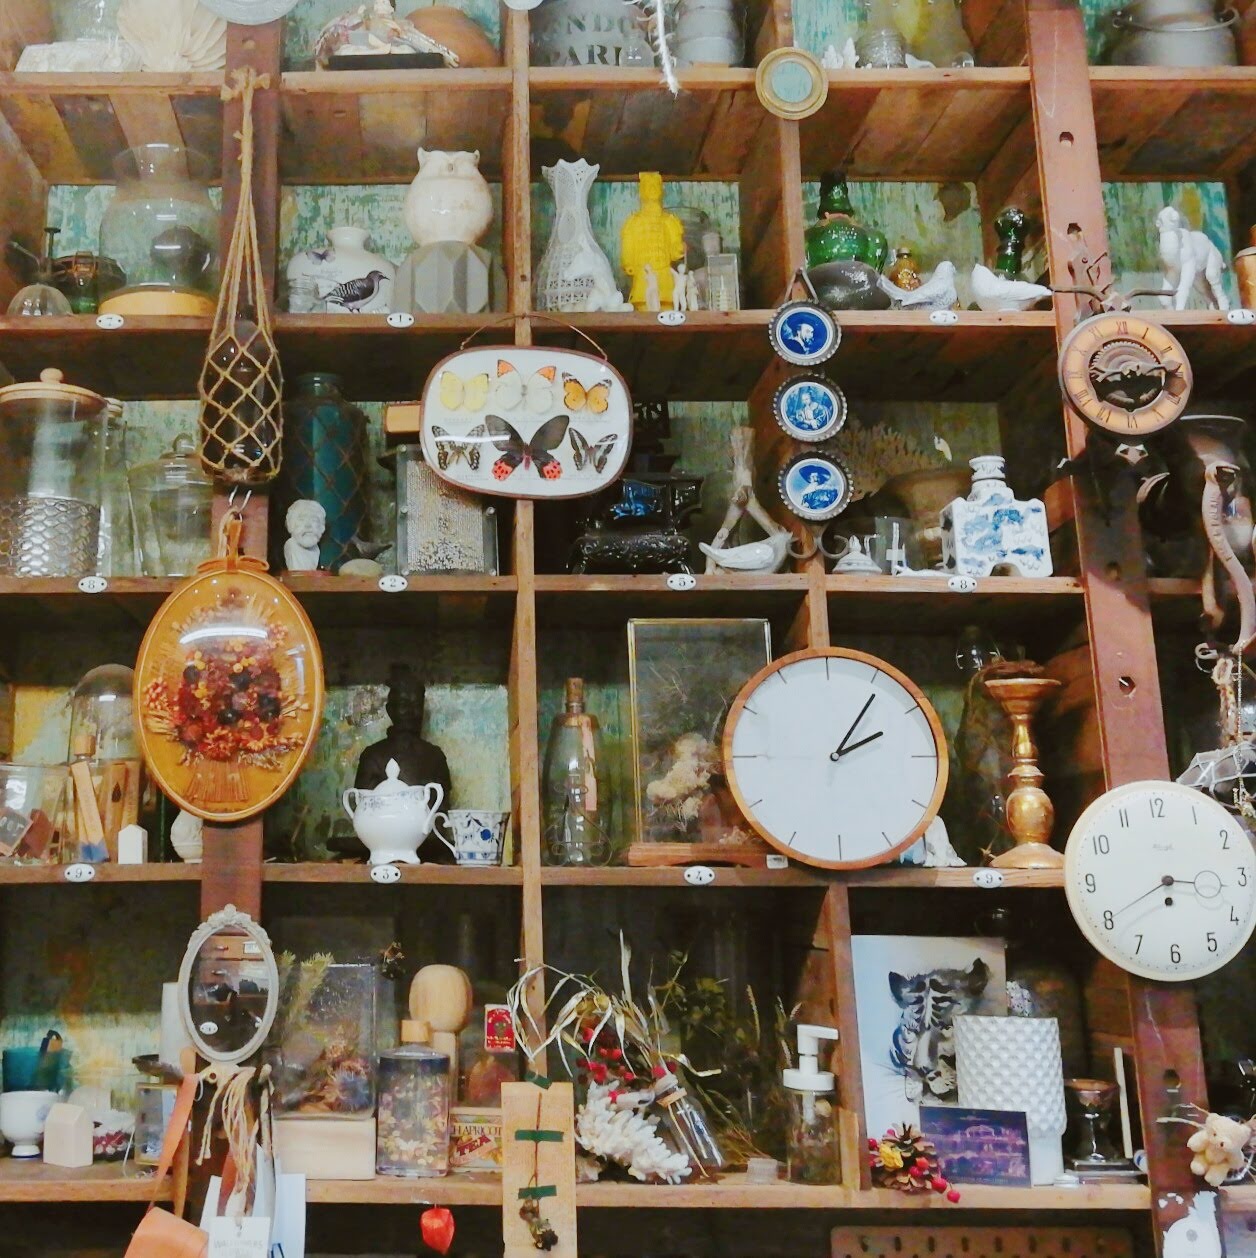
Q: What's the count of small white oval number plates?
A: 13